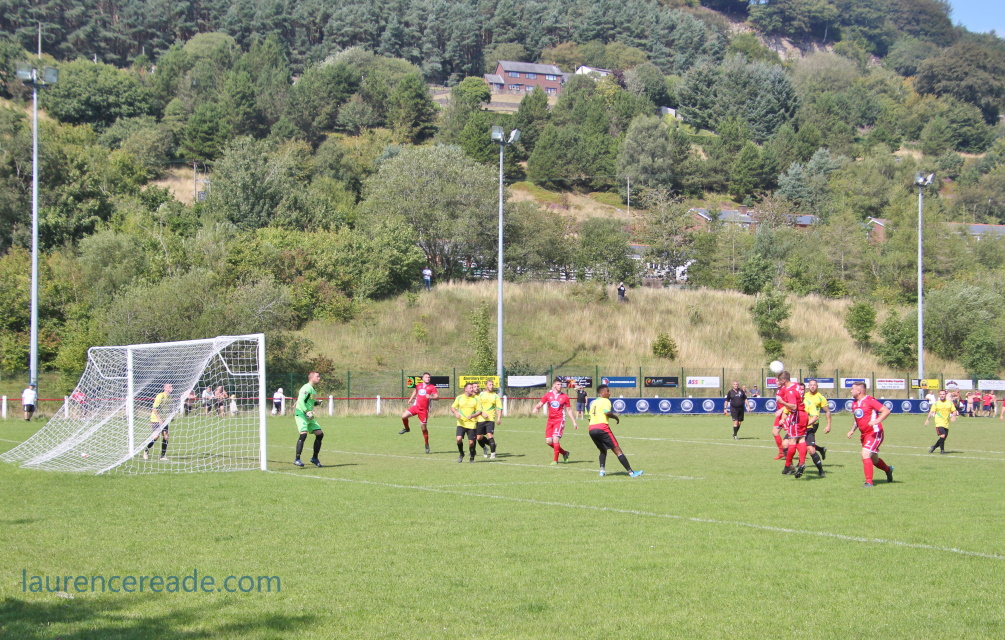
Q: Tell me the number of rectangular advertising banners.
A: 14